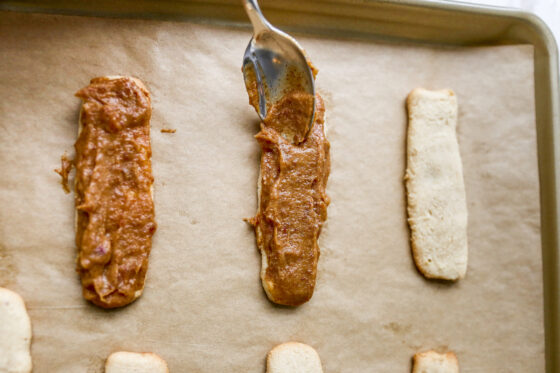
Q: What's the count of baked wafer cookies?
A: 7